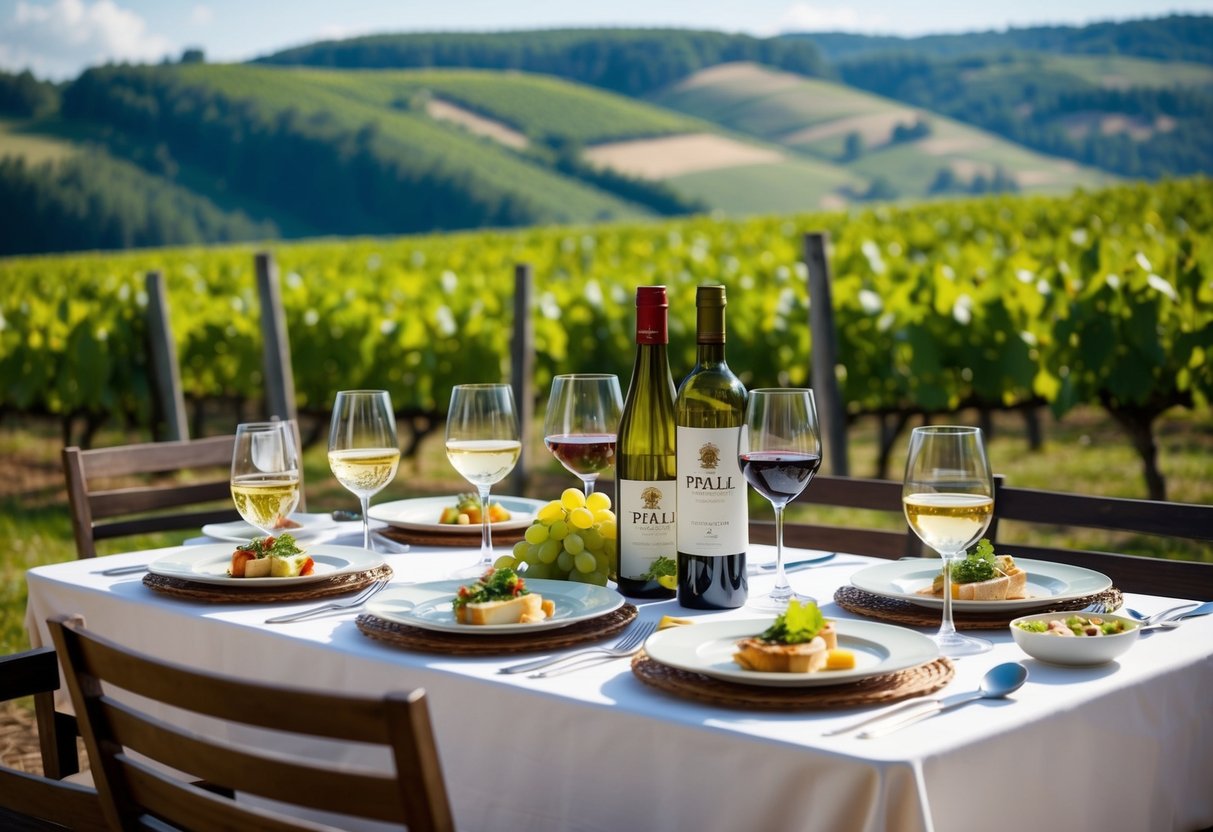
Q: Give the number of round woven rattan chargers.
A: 5